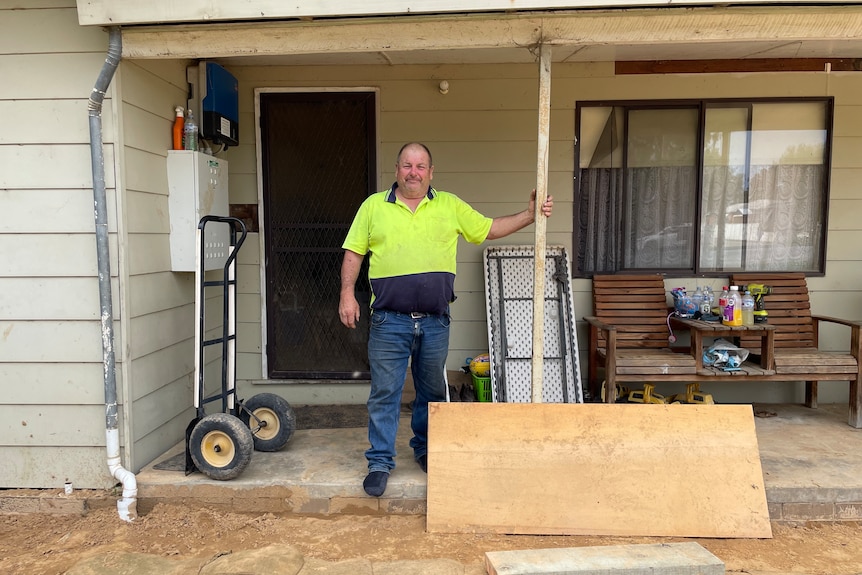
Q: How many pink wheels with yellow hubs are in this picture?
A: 0